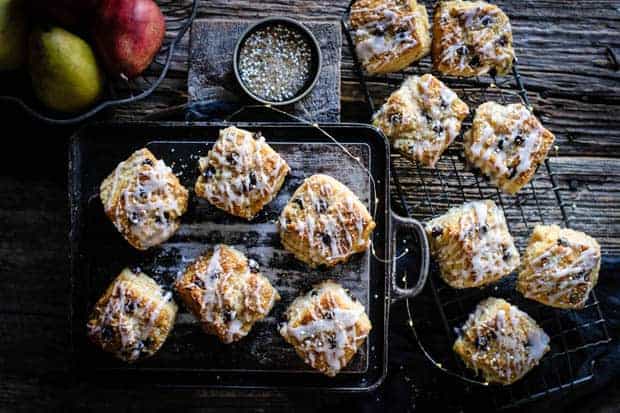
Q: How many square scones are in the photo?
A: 13